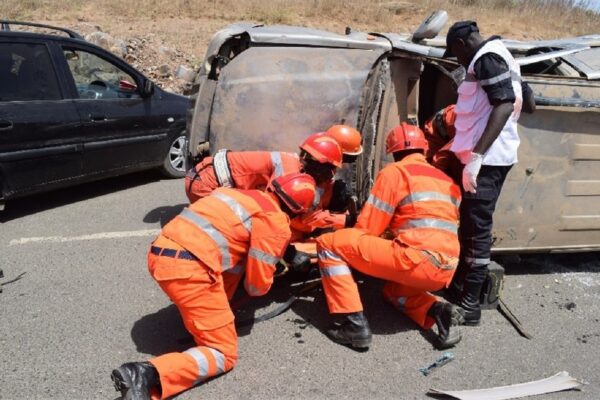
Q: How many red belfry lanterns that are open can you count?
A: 0